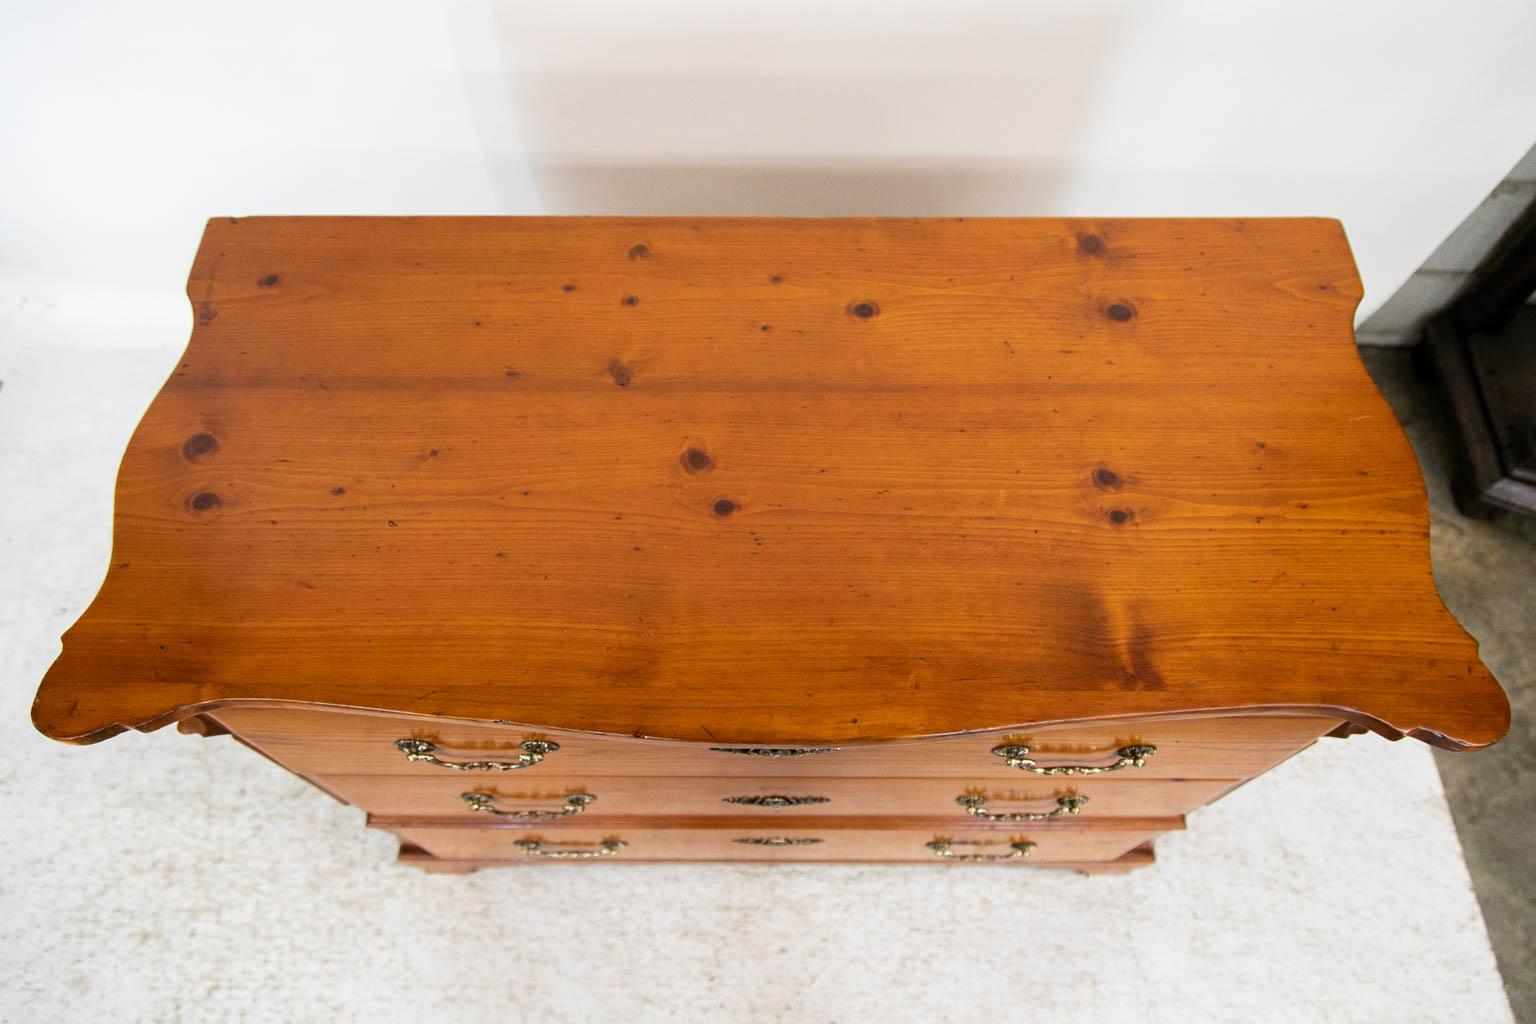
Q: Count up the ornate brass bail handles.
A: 6